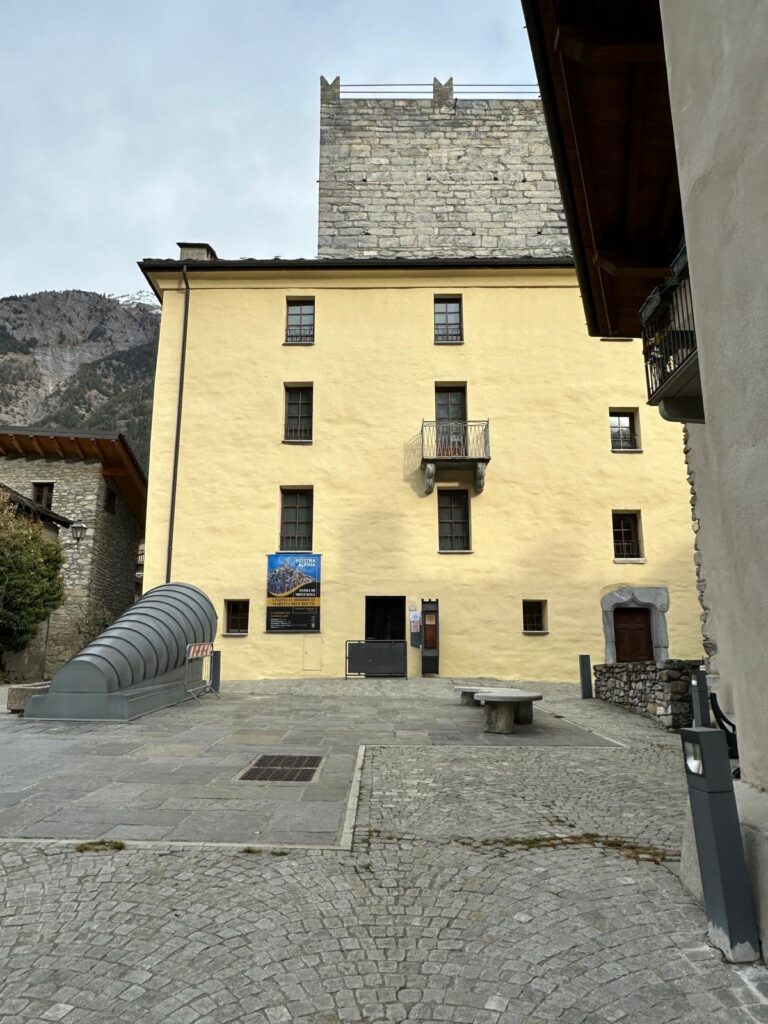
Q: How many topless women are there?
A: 0